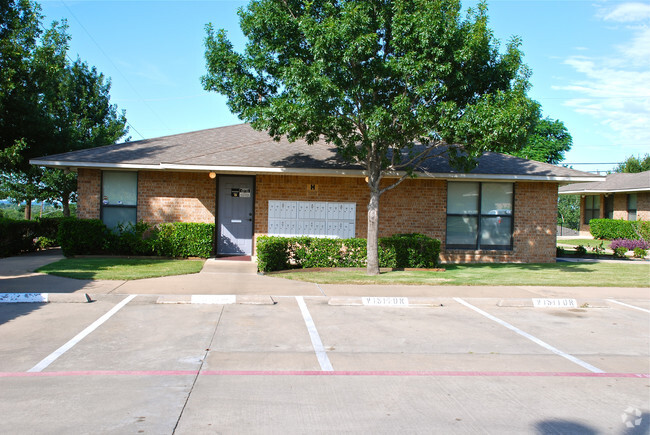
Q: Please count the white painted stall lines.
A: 4